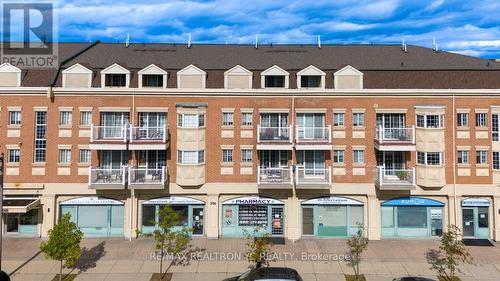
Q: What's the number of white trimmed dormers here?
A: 9